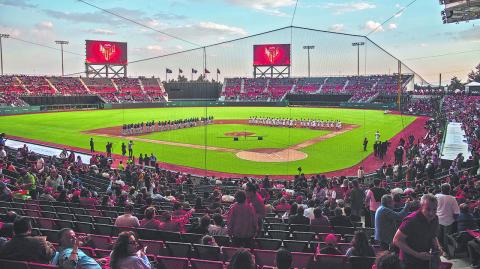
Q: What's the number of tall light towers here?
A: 4